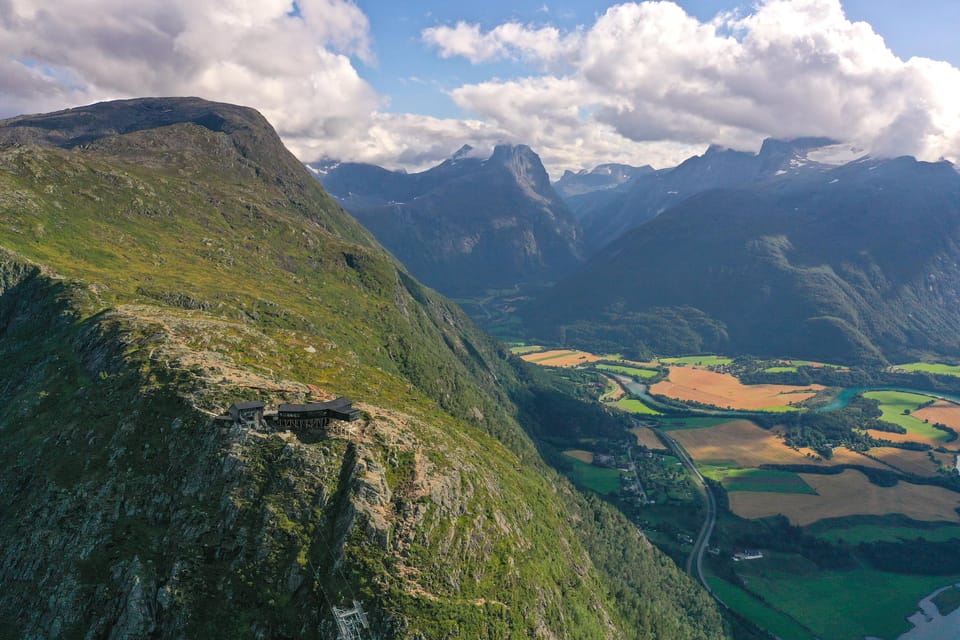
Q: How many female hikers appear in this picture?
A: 0